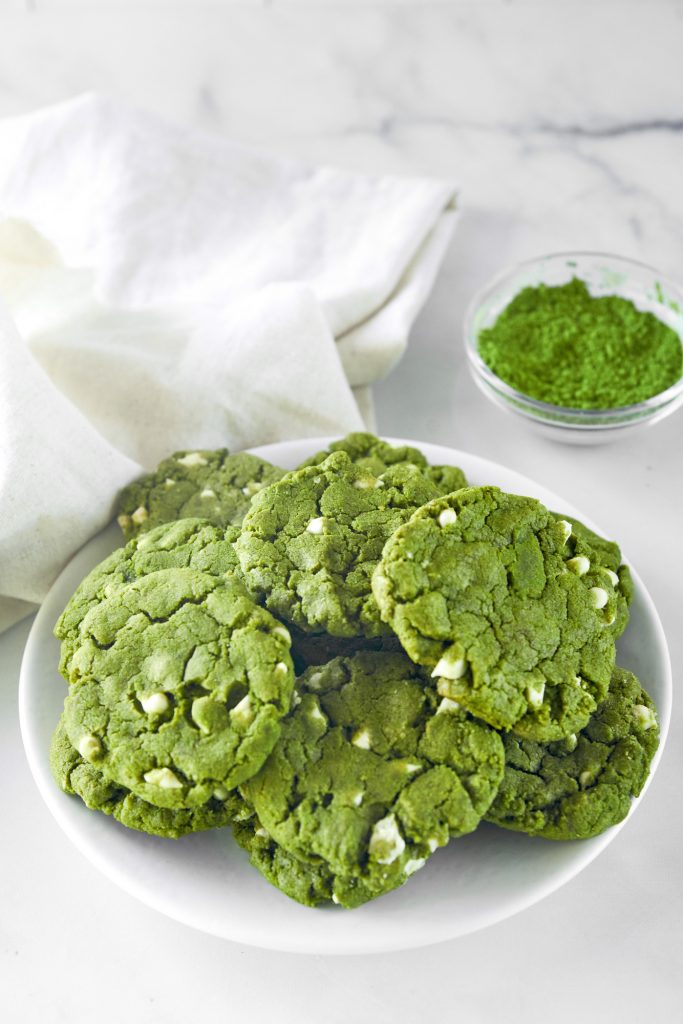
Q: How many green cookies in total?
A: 11